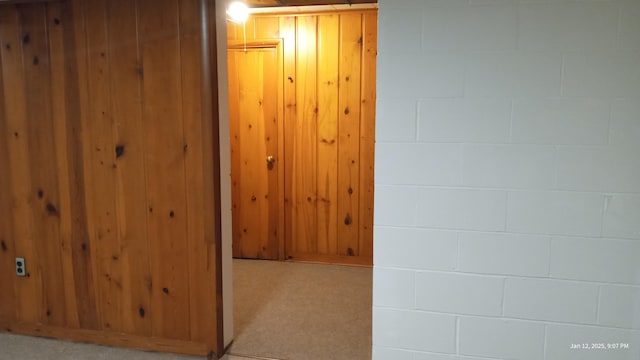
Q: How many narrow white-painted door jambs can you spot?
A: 1